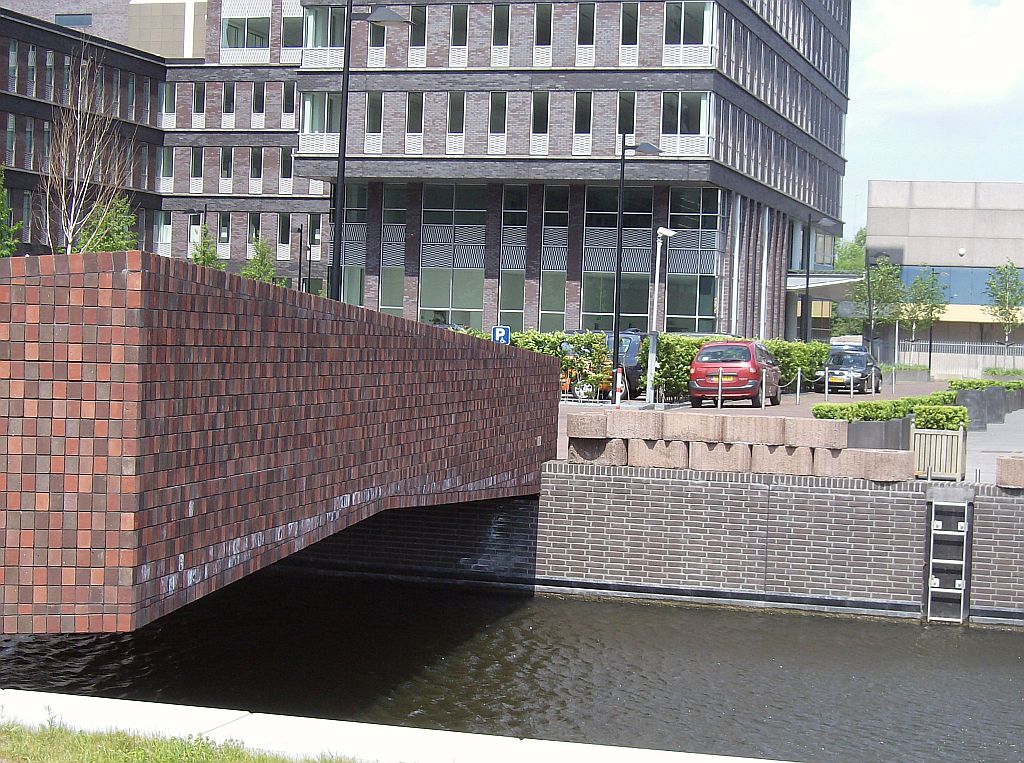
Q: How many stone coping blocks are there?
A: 12